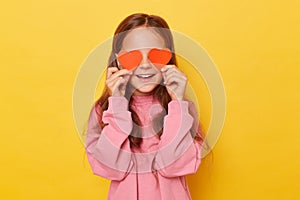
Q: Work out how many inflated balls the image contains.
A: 0